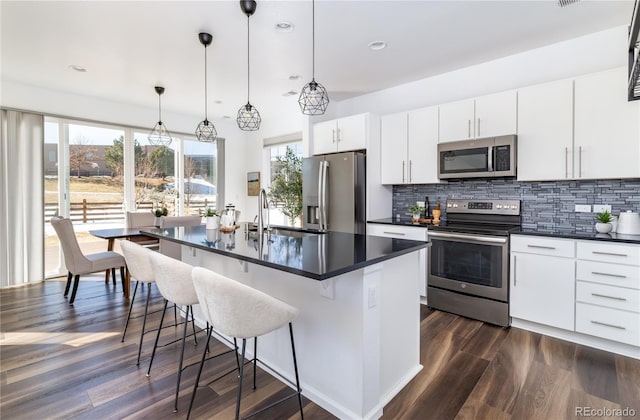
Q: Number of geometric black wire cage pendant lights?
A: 4